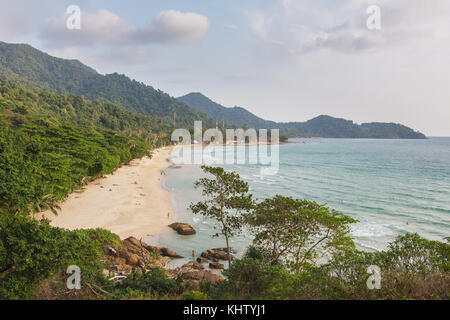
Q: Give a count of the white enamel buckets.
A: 0